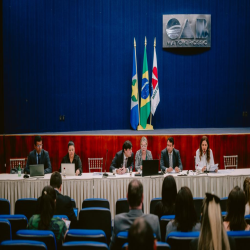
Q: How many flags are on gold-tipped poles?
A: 3